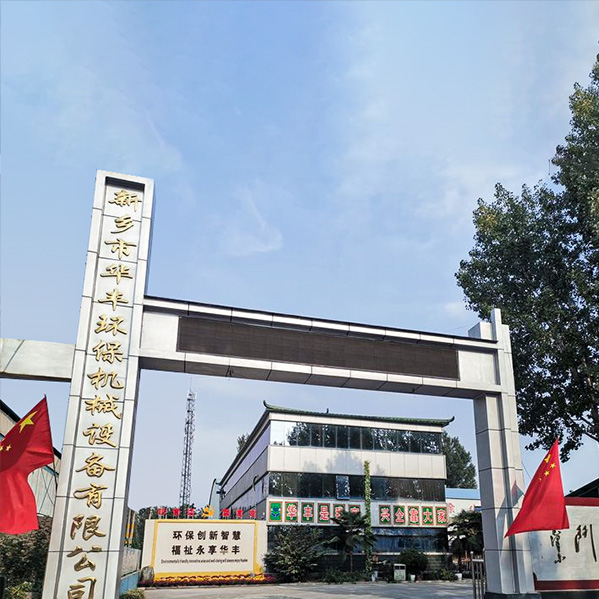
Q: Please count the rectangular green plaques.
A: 11